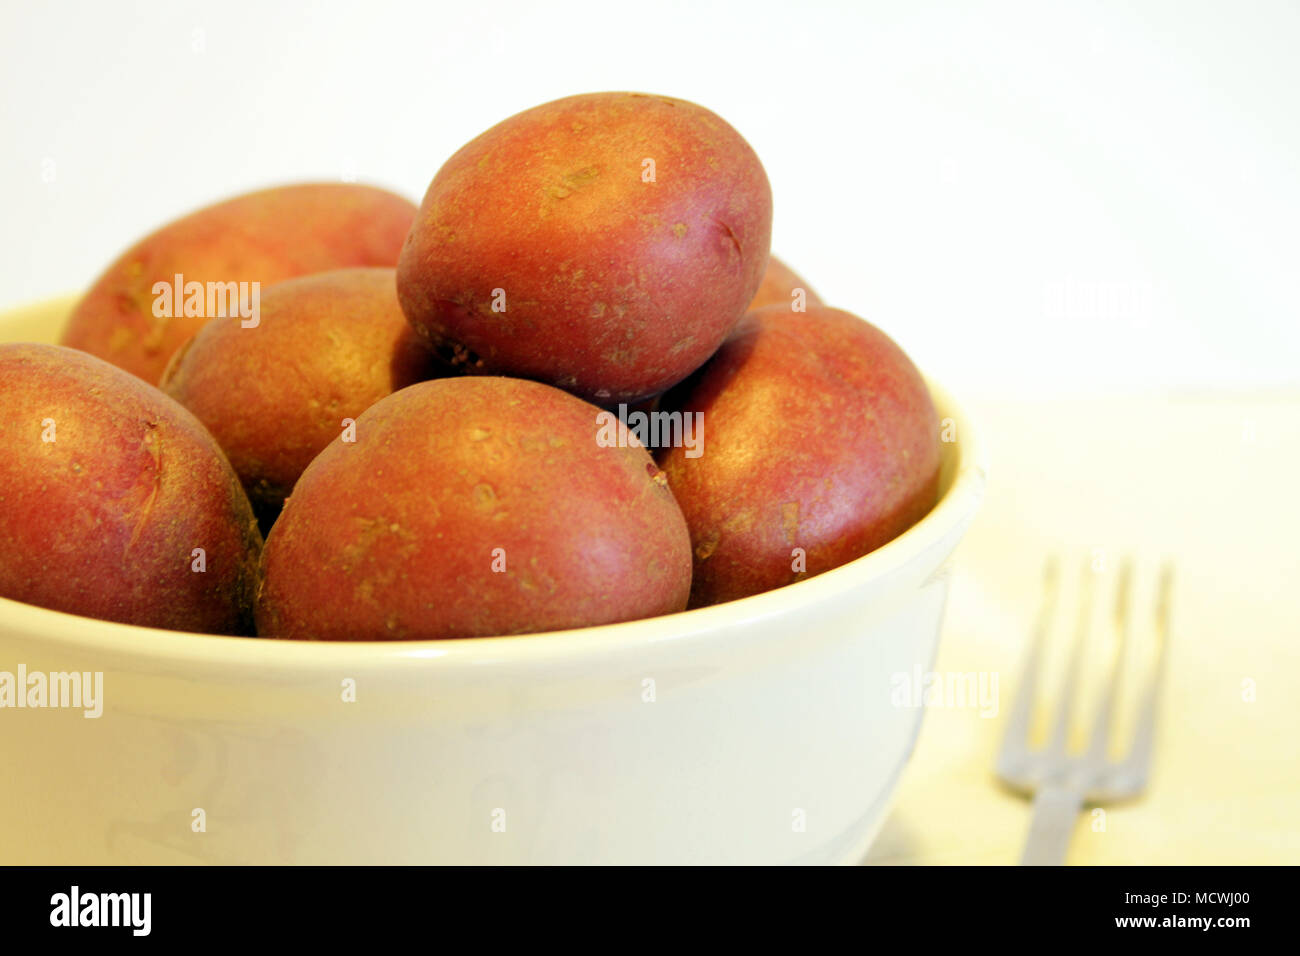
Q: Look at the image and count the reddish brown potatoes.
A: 7